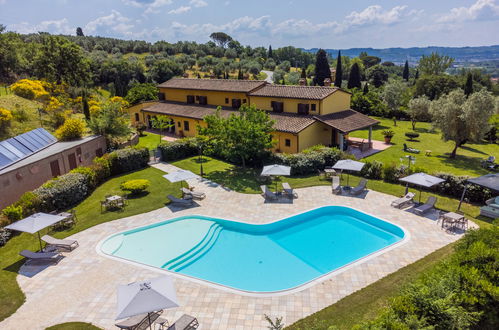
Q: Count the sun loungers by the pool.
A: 12